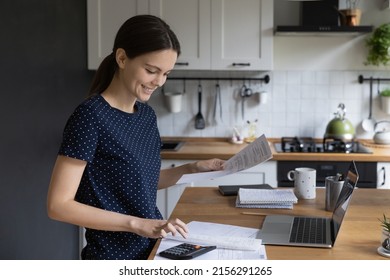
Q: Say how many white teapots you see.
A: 1